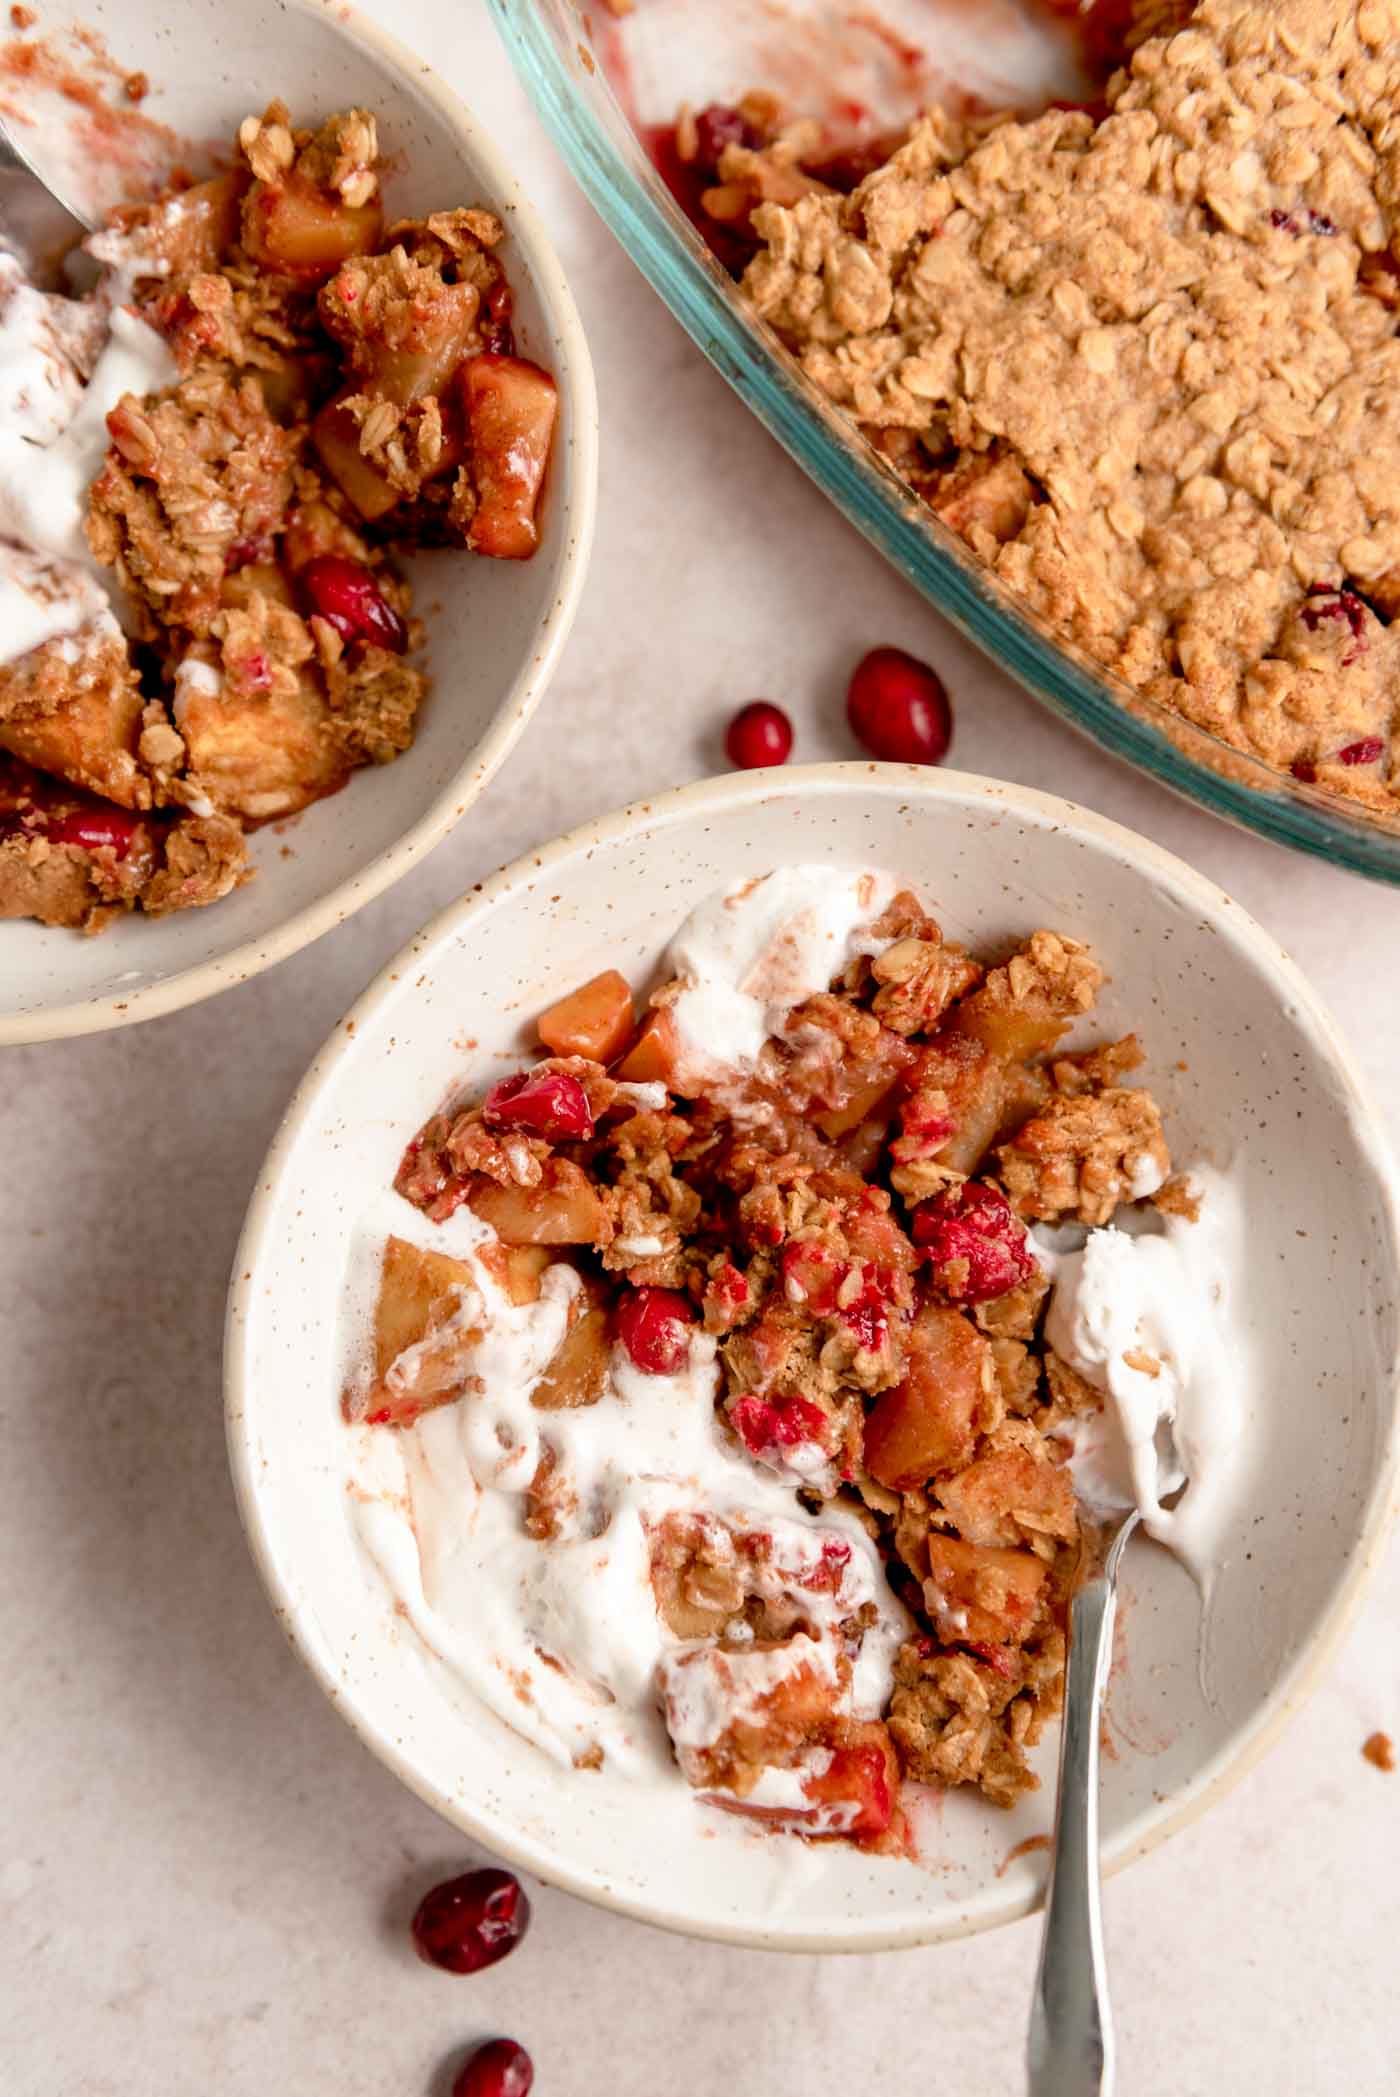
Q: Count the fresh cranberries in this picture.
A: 4